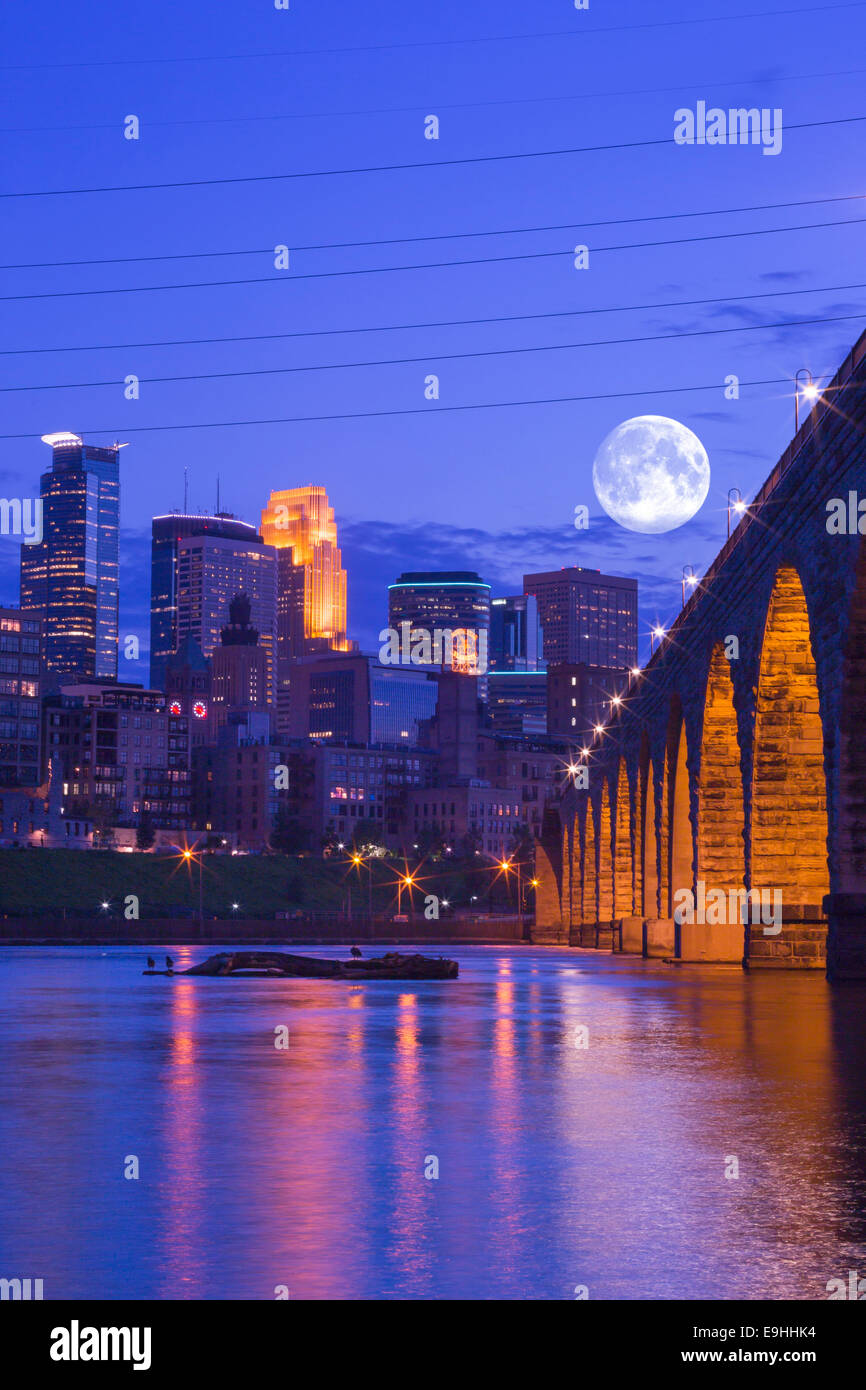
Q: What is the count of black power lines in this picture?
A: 8